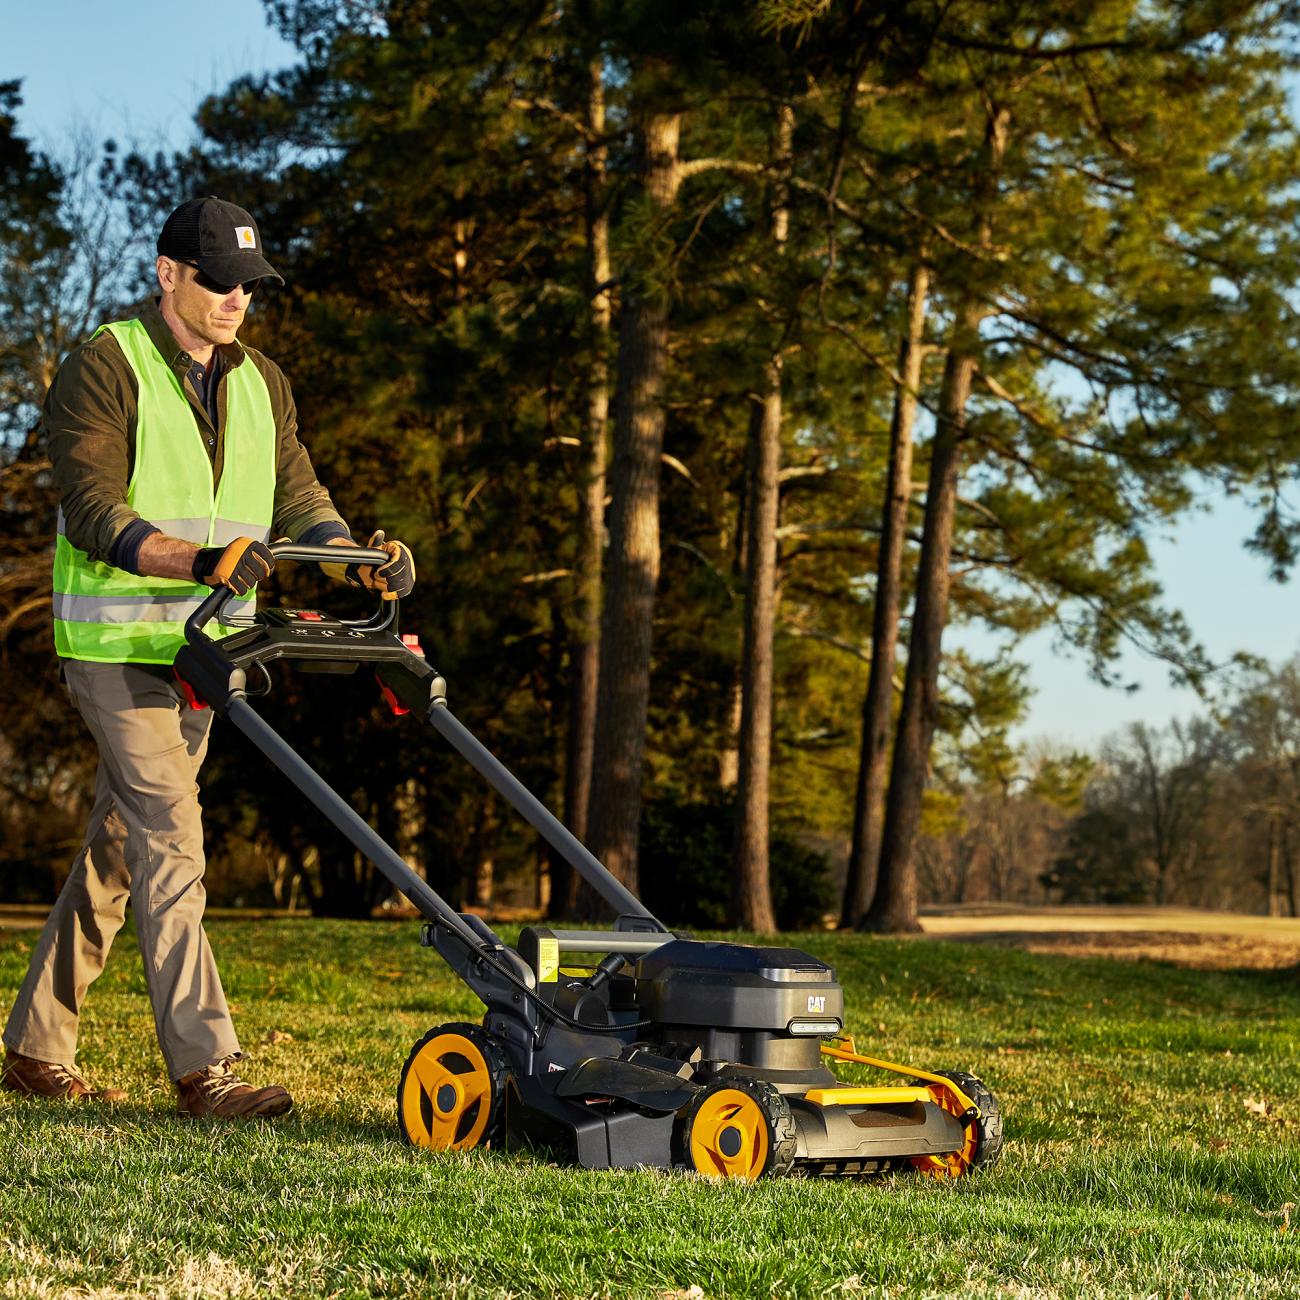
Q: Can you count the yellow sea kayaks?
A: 0